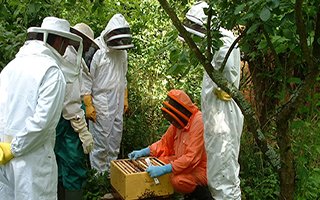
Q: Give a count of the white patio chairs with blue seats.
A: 0